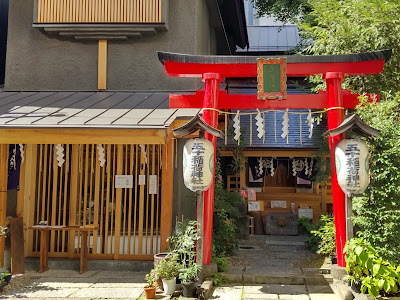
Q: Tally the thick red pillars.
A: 2